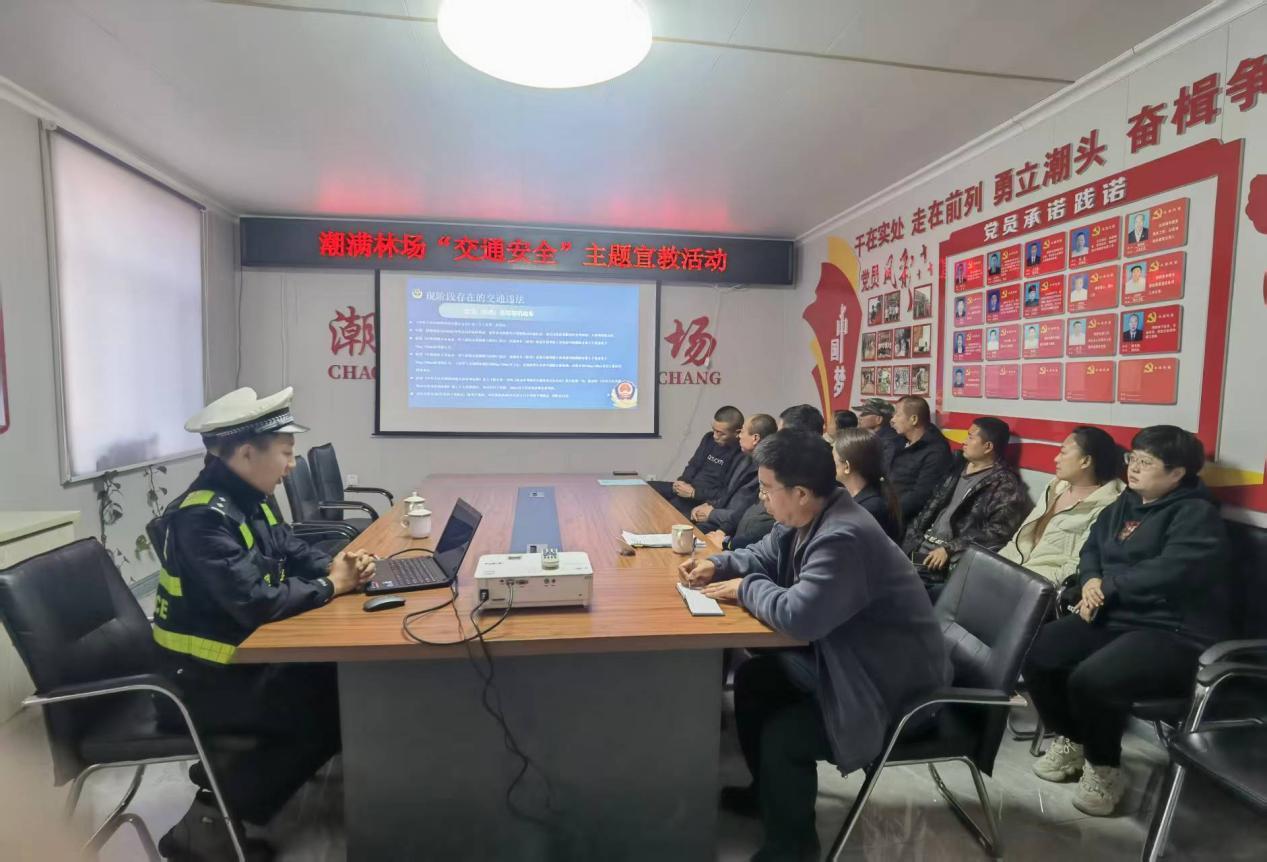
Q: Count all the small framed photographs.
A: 11